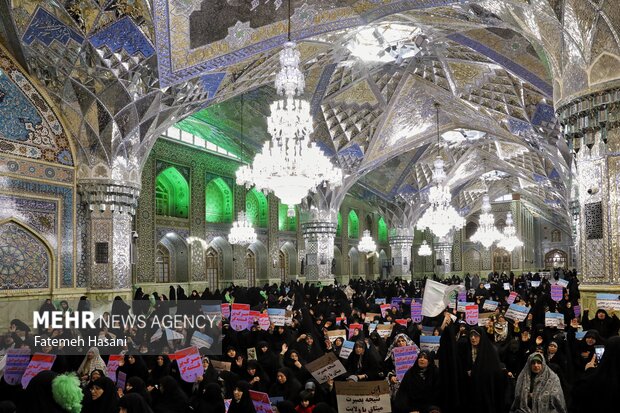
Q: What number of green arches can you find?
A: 7